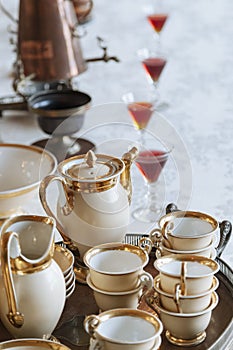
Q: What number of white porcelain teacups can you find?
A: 9